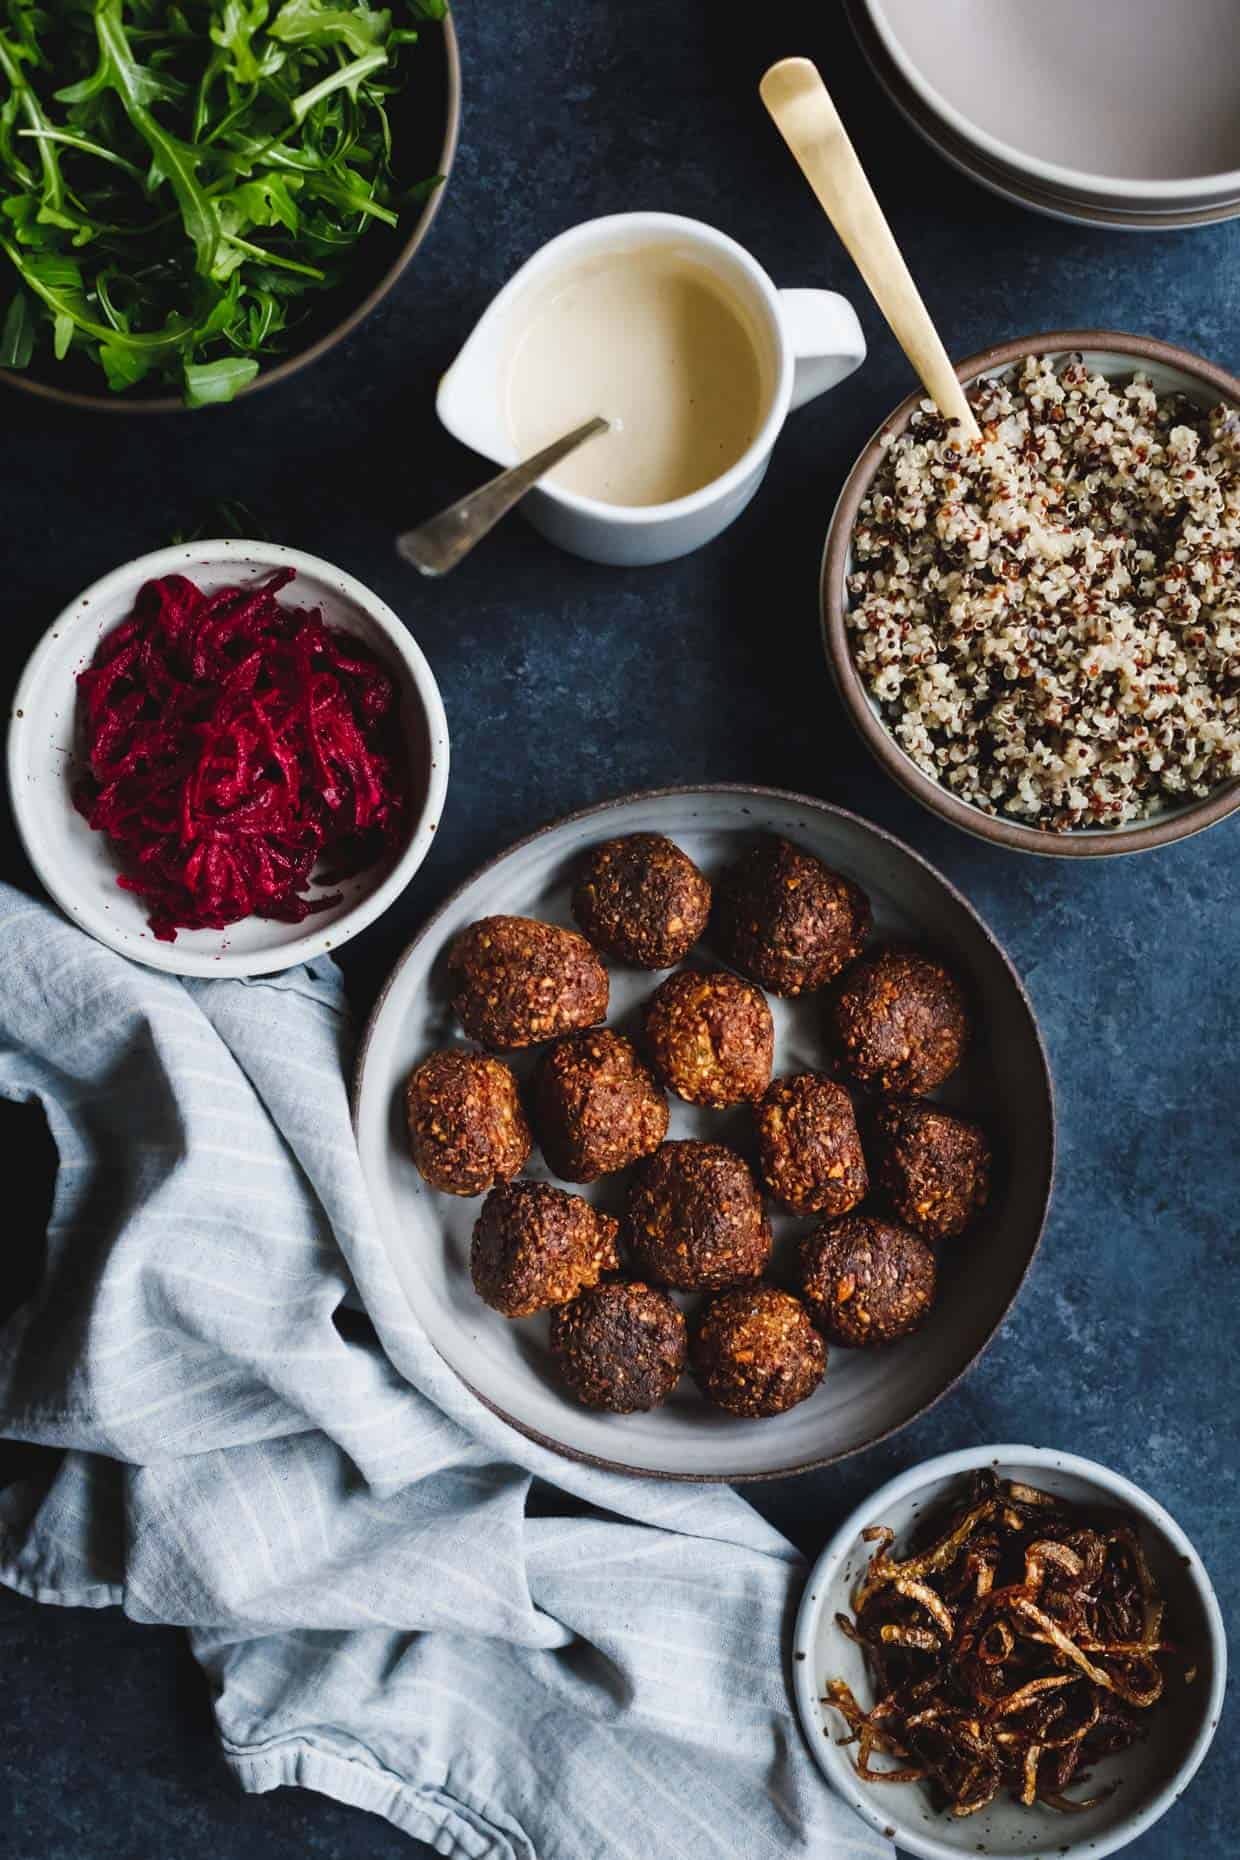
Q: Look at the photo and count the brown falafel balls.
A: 14